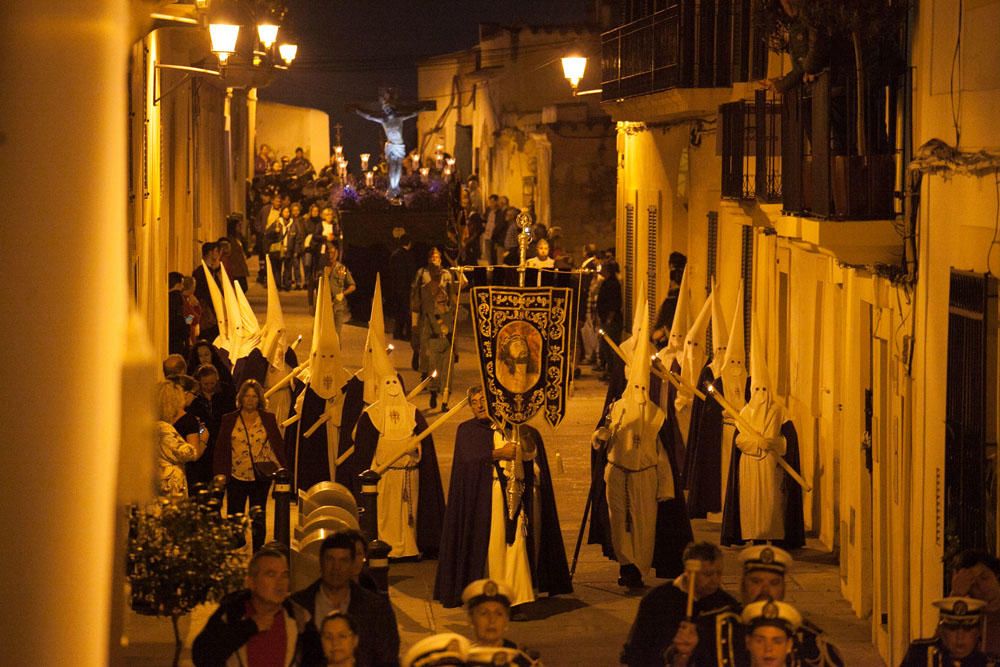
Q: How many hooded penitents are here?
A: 15